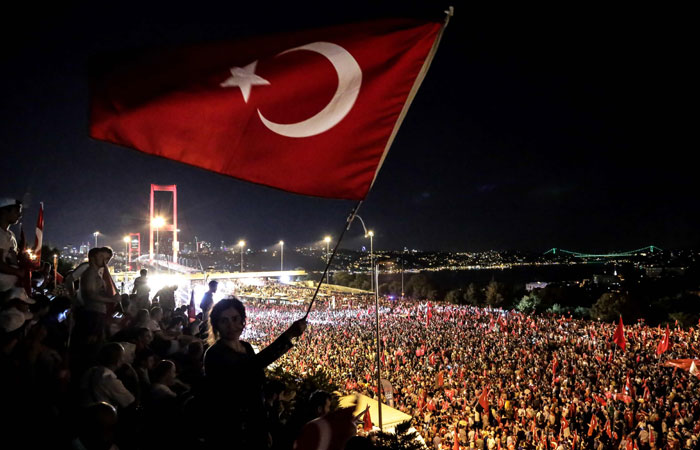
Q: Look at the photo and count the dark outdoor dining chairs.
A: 0